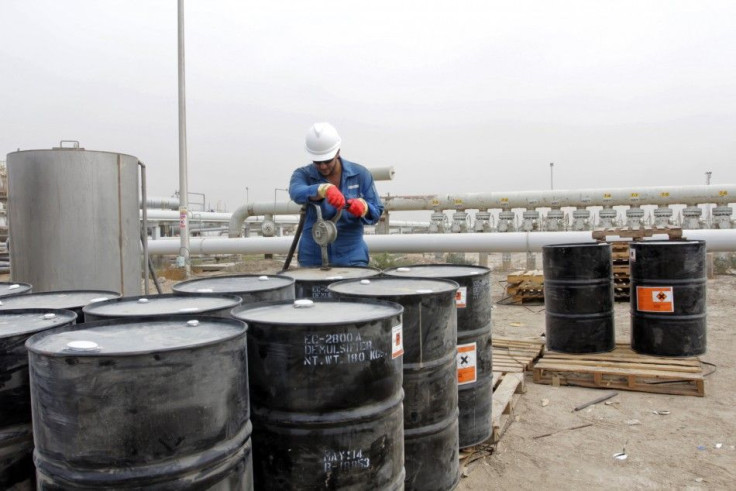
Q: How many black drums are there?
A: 12